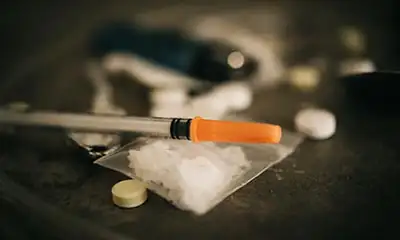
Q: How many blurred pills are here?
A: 4